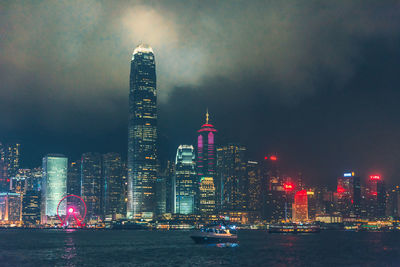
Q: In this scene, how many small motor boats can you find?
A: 1